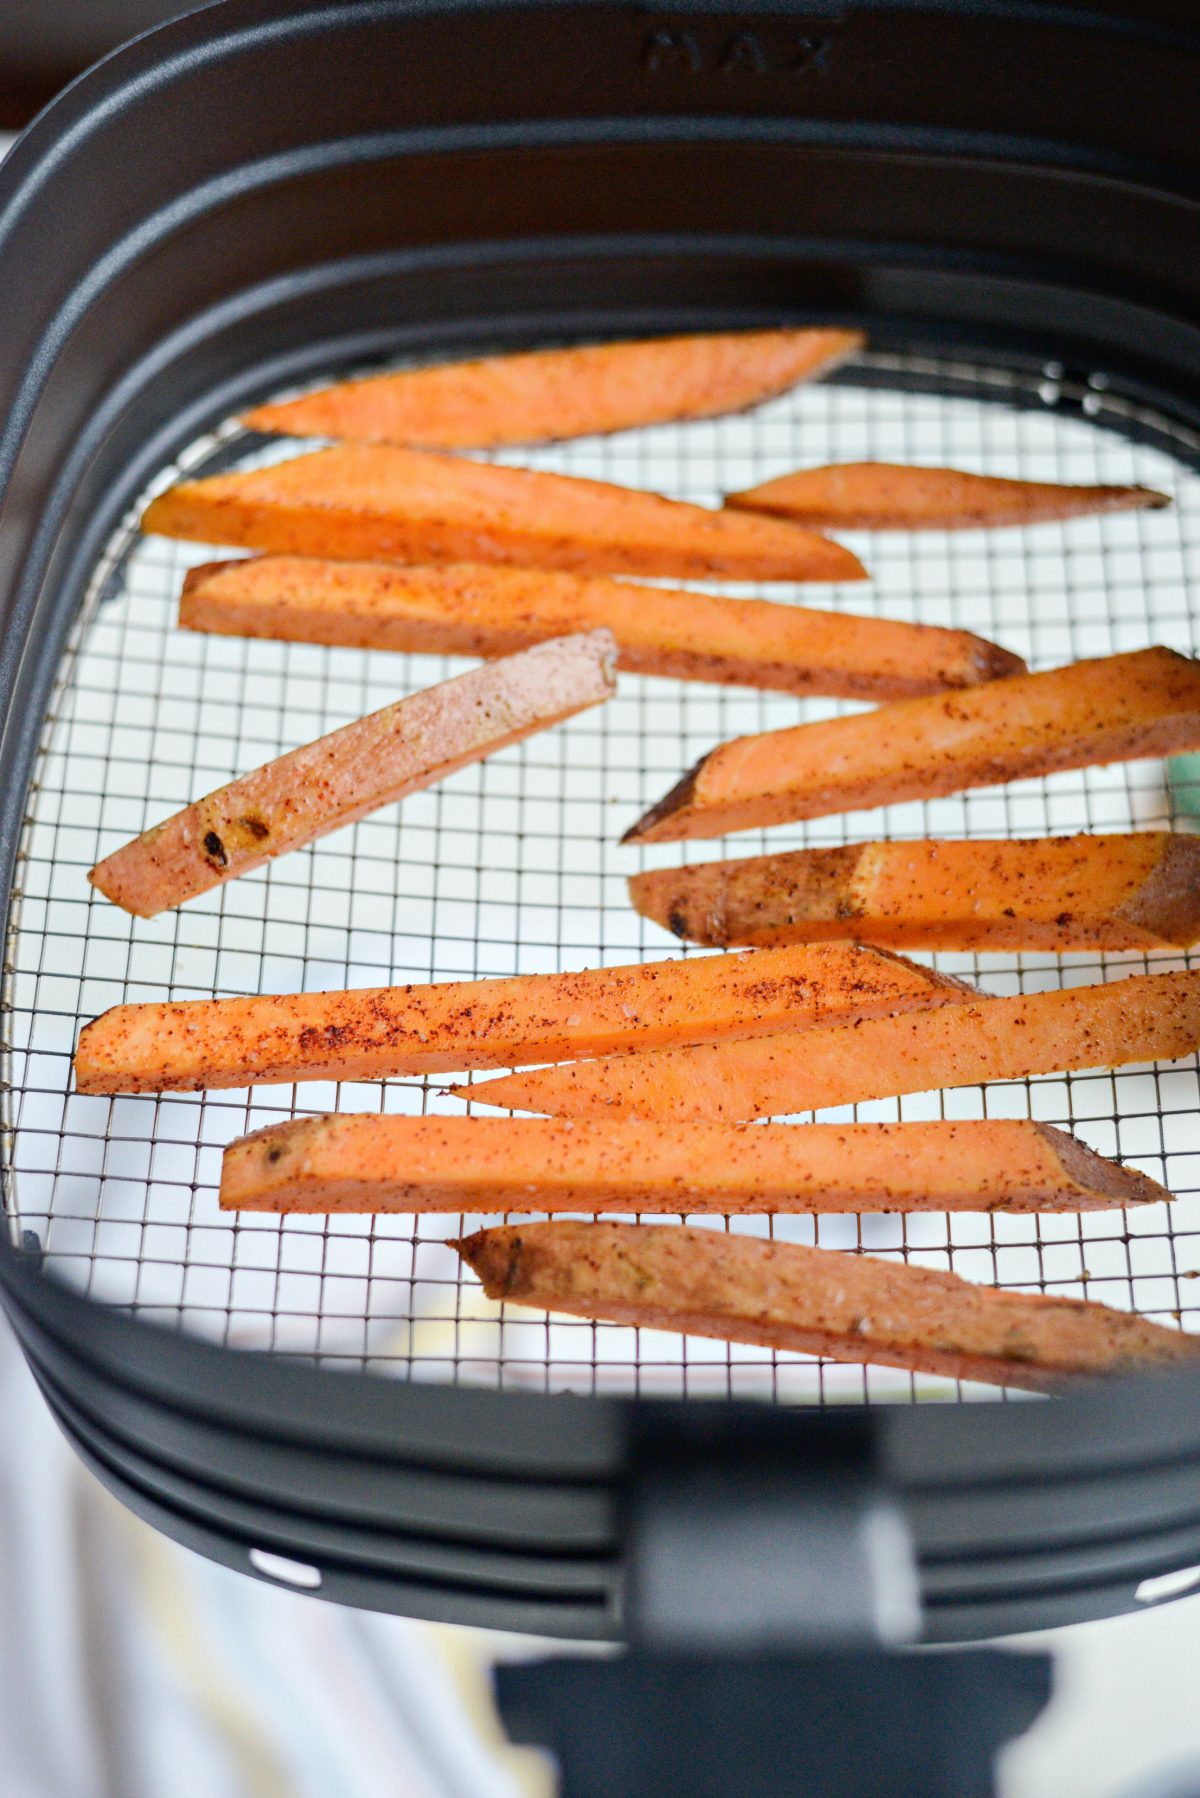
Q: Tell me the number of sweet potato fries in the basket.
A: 11